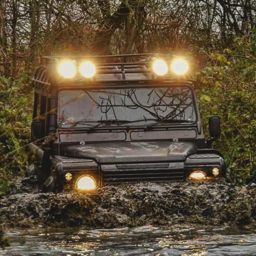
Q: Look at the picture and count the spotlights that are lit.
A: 4